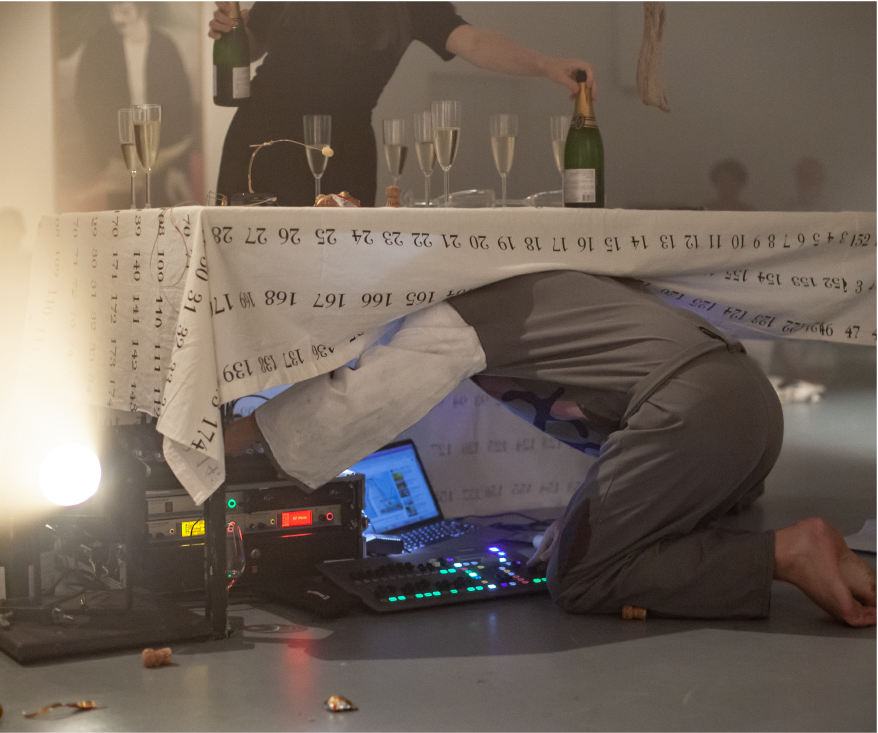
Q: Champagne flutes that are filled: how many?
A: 8